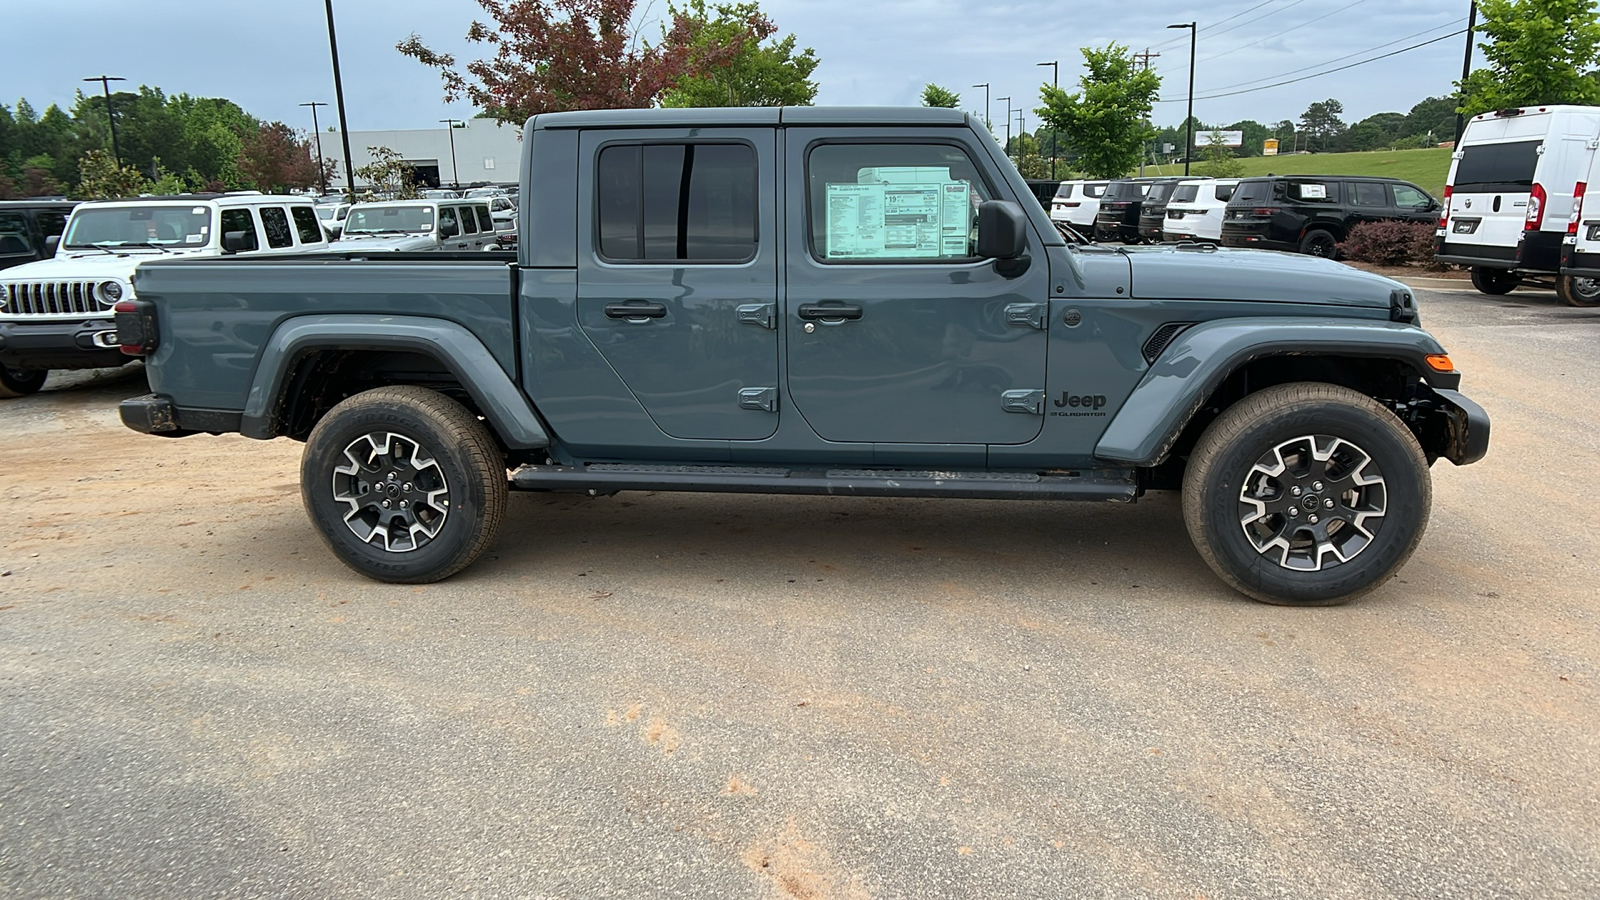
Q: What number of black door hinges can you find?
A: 0